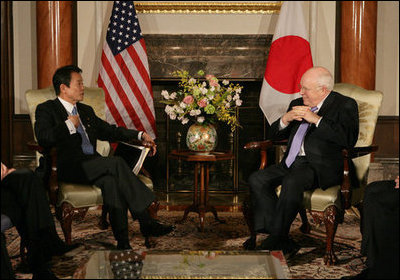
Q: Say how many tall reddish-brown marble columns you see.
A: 2